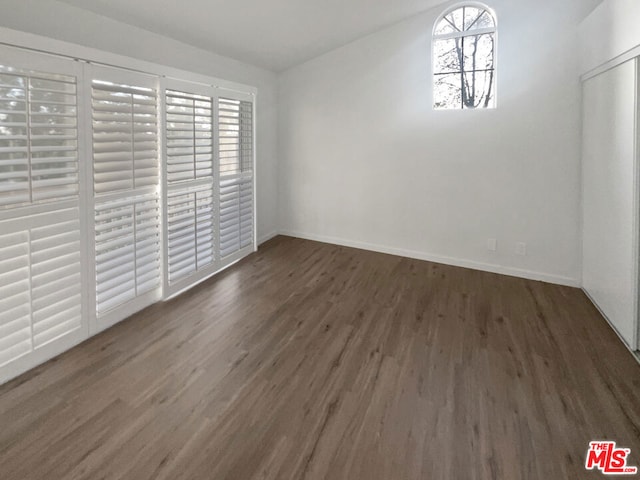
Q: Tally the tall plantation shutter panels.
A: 4